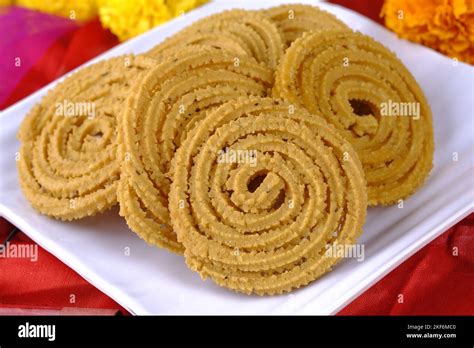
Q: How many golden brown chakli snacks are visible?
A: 6